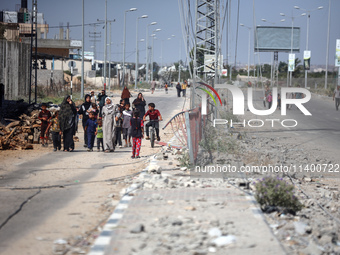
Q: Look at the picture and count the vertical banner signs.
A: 3